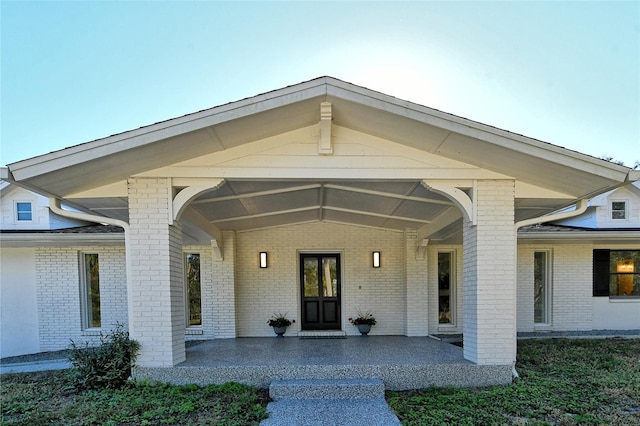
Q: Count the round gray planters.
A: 2